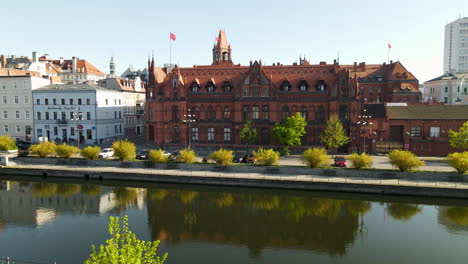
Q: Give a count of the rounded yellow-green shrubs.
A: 13